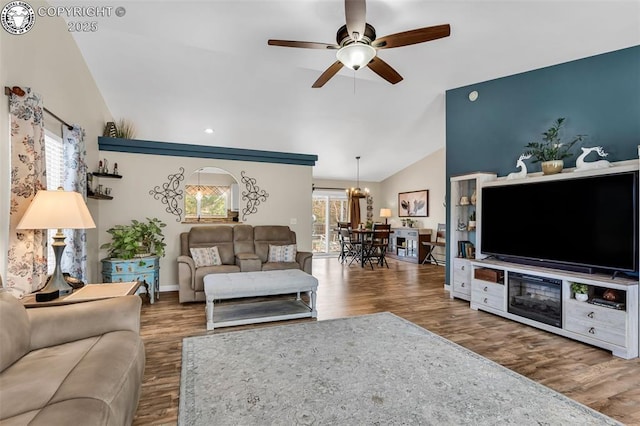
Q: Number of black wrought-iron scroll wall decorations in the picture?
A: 2